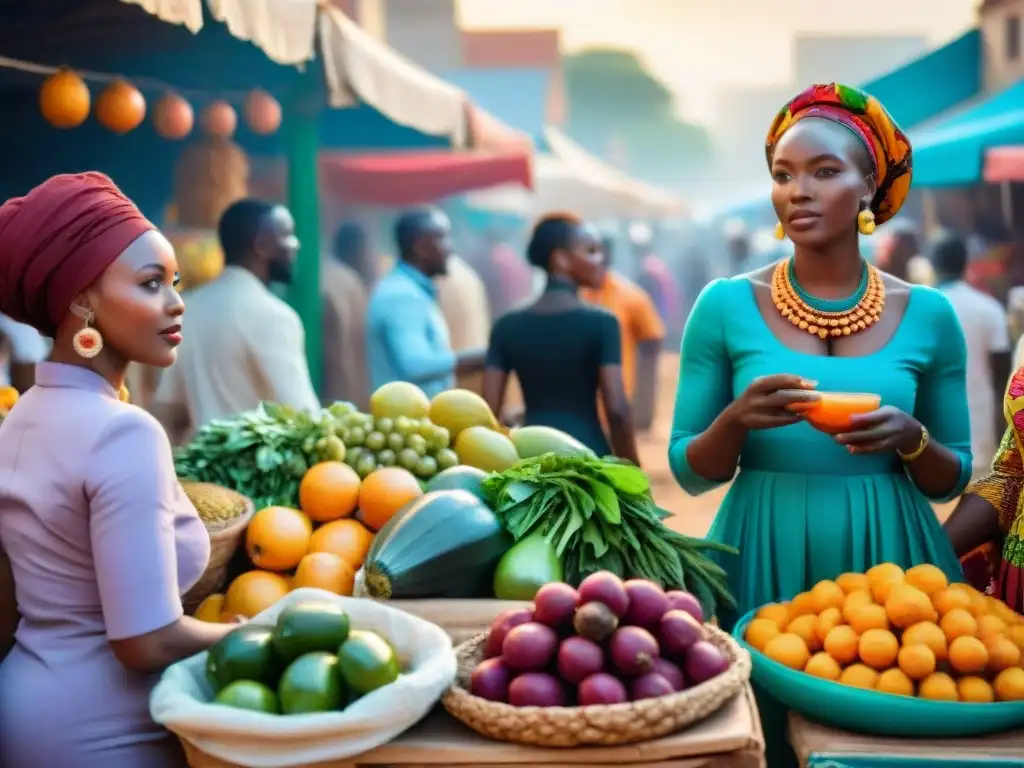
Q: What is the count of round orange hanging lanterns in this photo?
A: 5